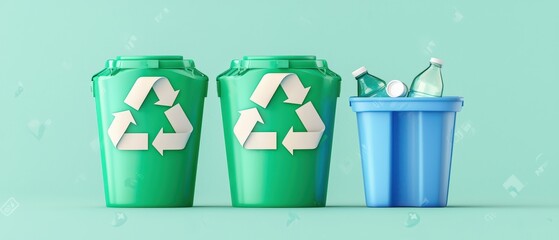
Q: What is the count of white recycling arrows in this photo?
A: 6